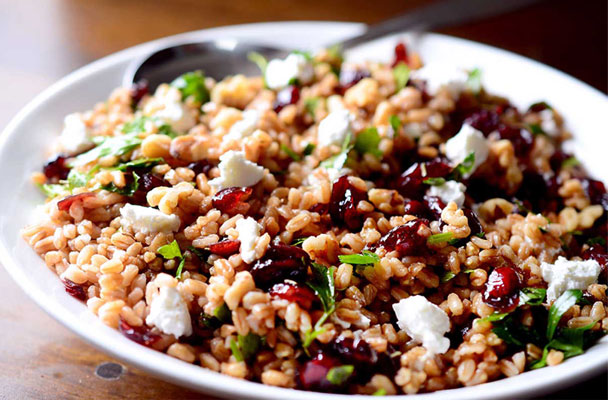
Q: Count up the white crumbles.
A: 14